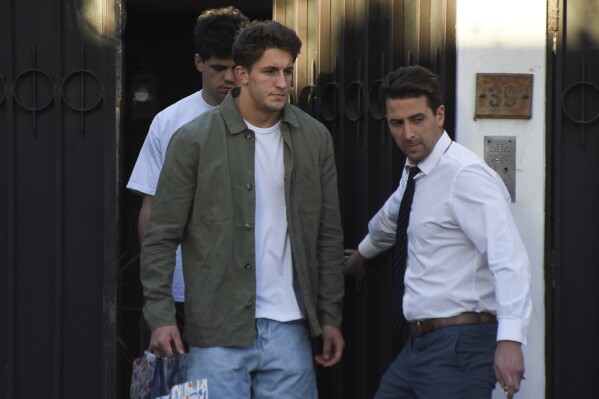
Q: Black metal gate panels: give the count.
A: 3